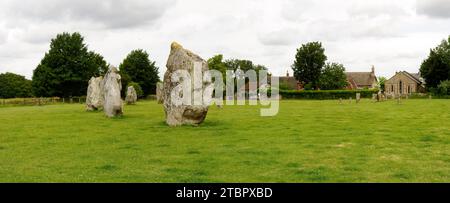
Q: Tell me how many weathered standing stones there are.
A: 5